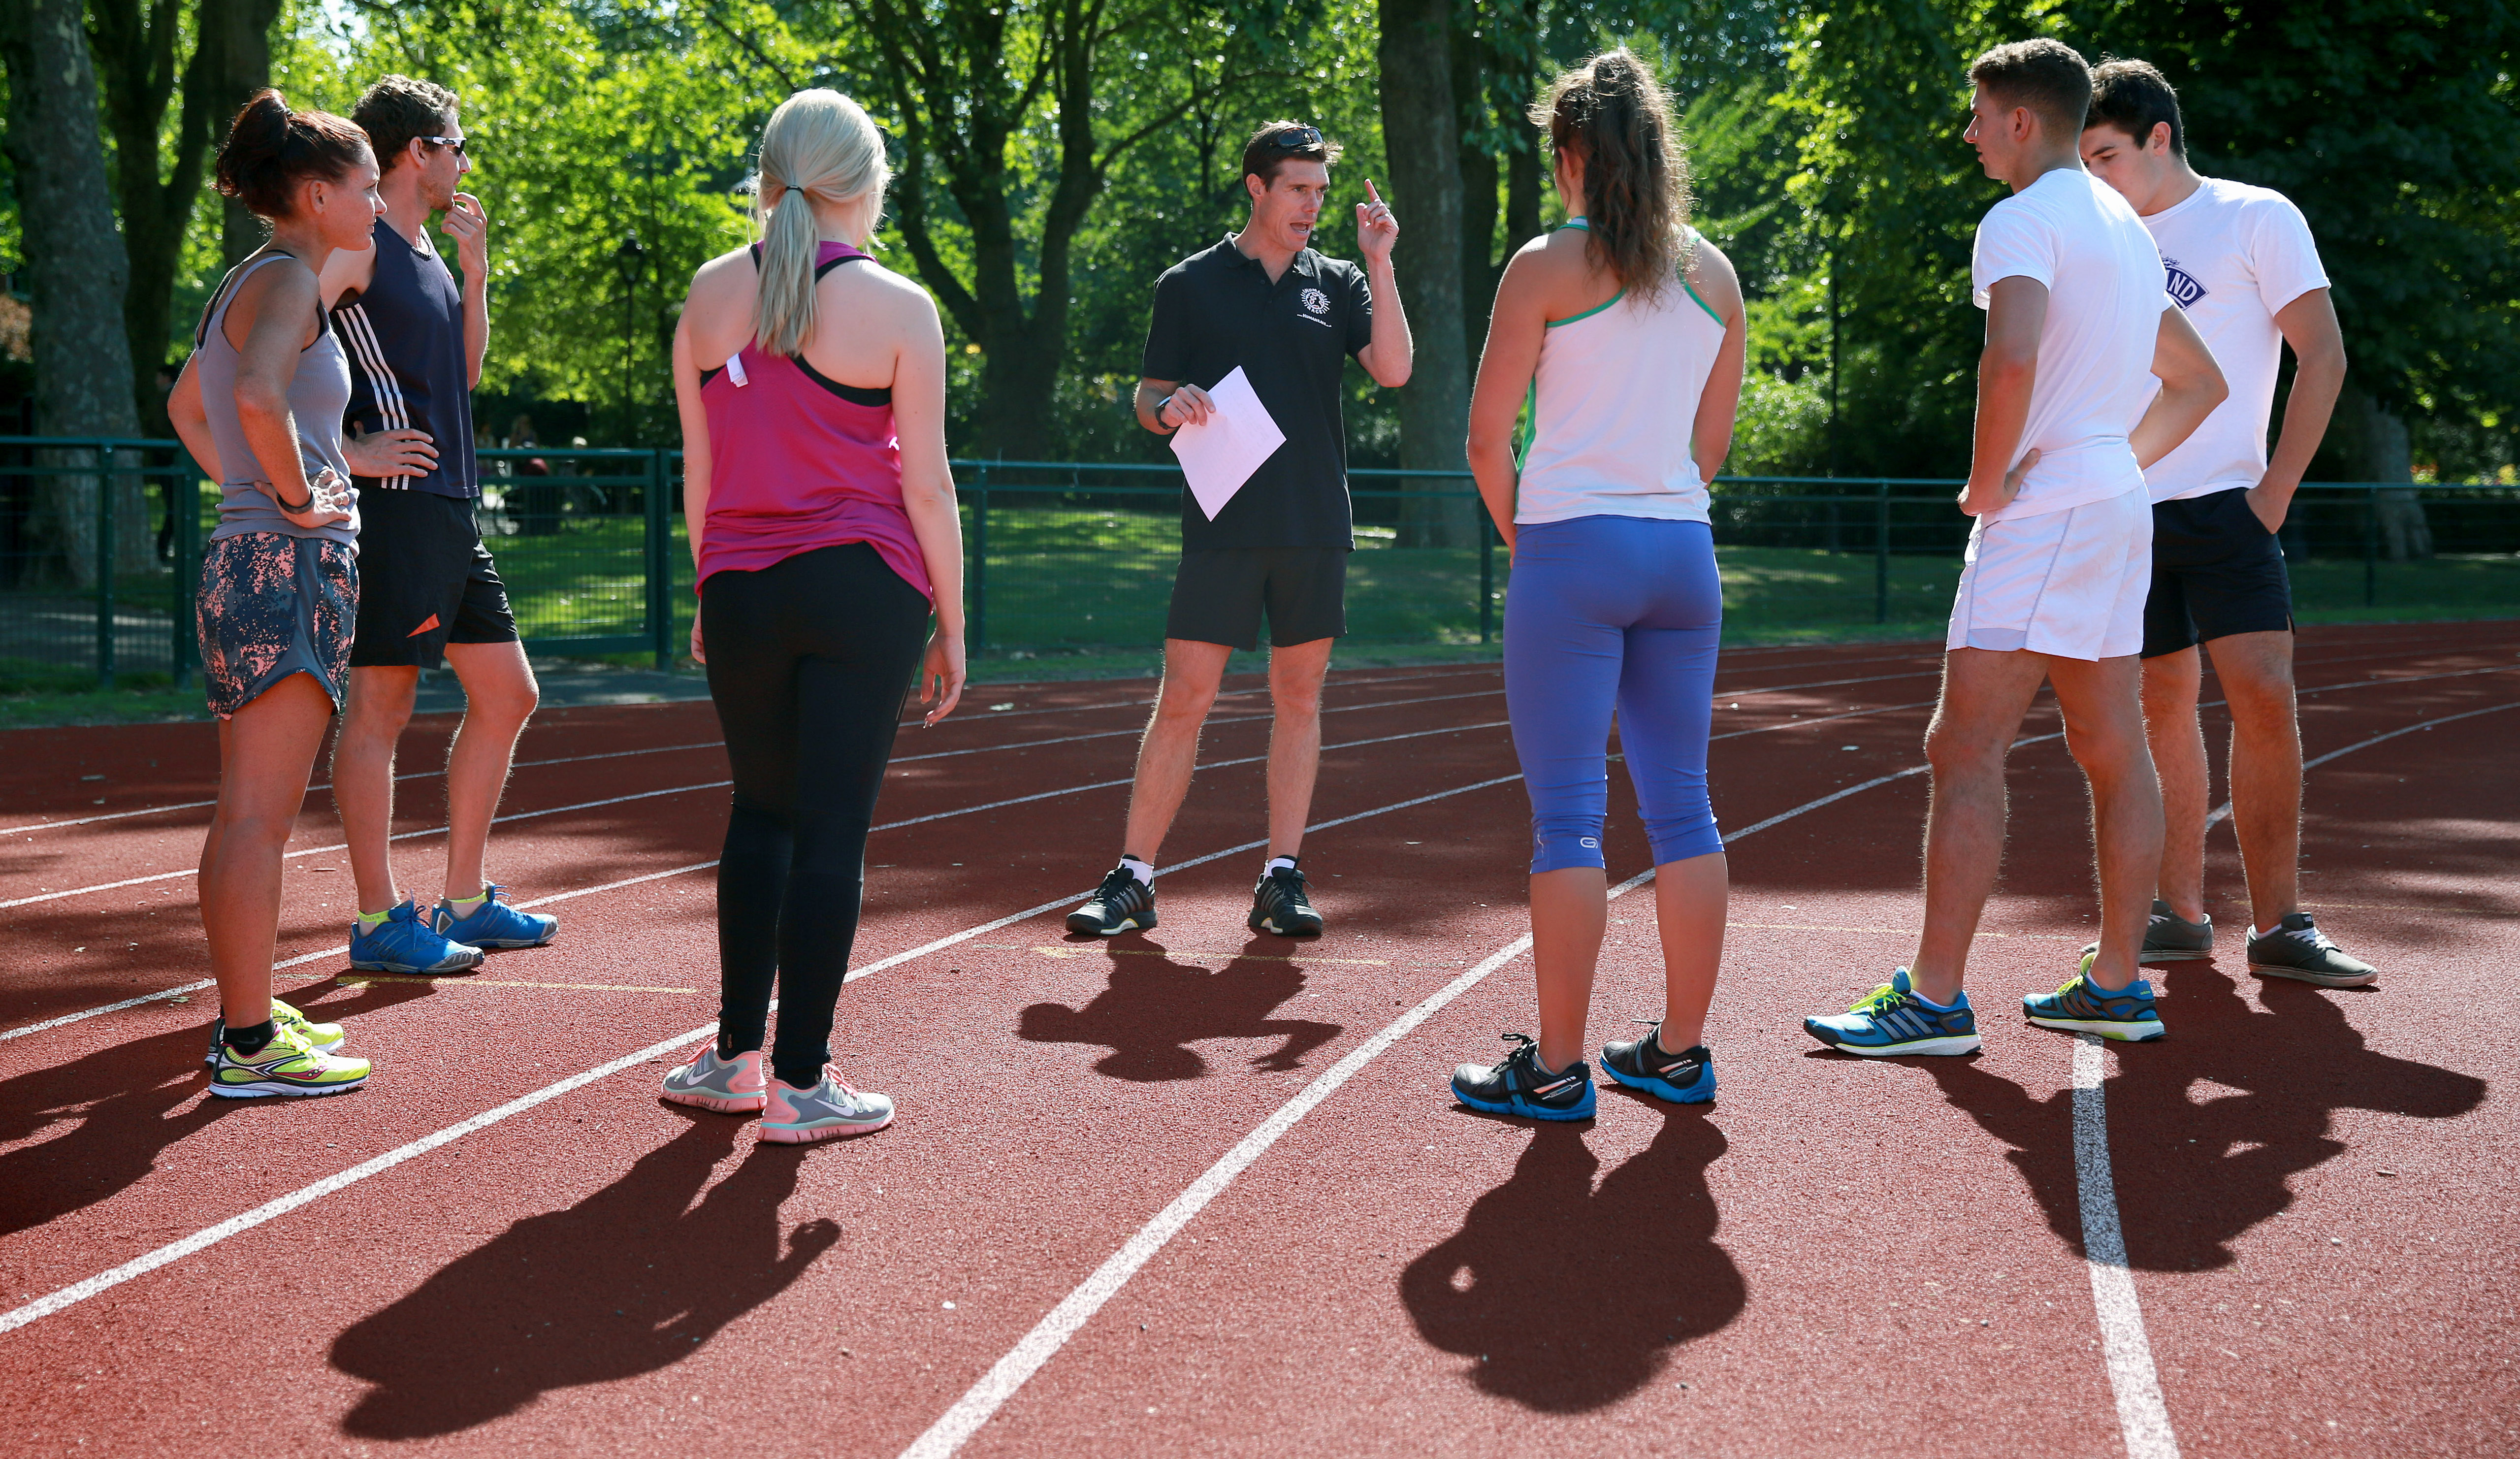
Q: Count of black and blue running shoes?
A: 2